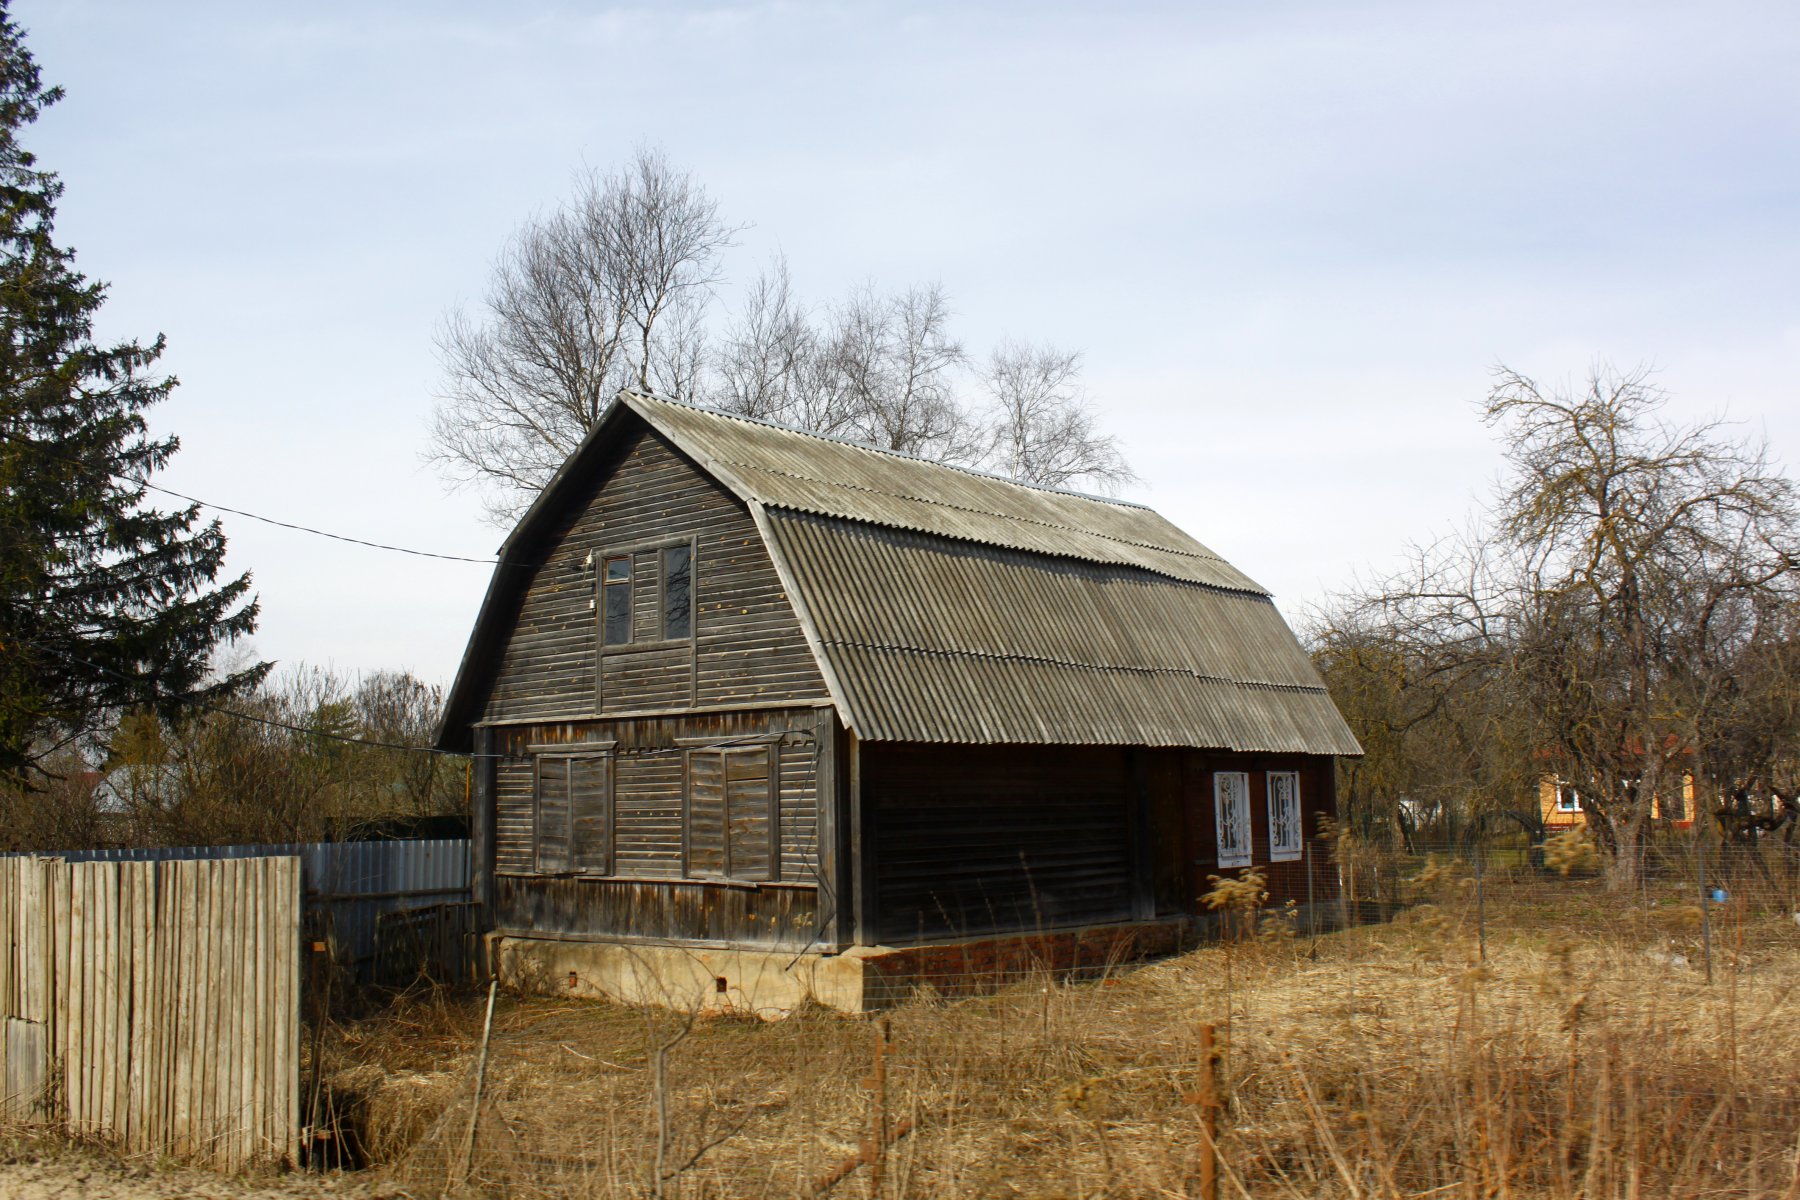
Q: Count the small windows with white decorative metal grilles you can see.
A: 2